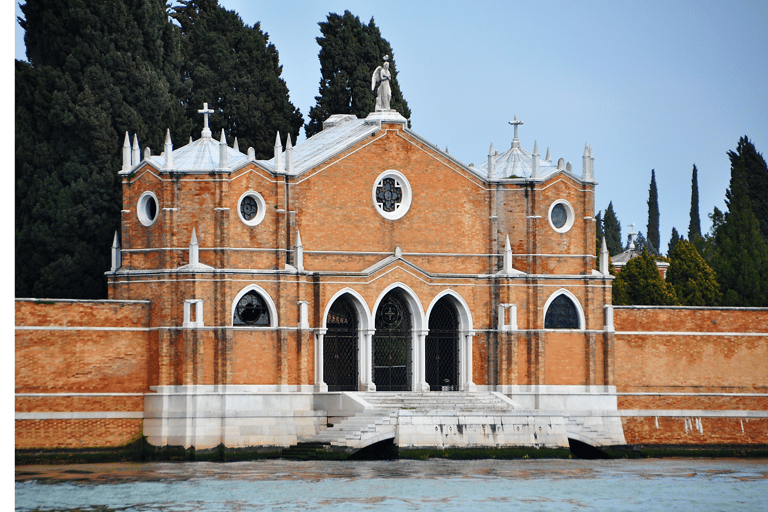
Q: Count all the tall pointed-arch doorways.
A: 3